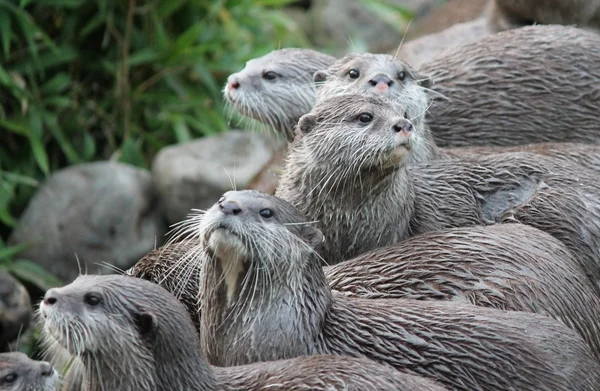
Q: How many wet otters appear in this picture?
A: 6